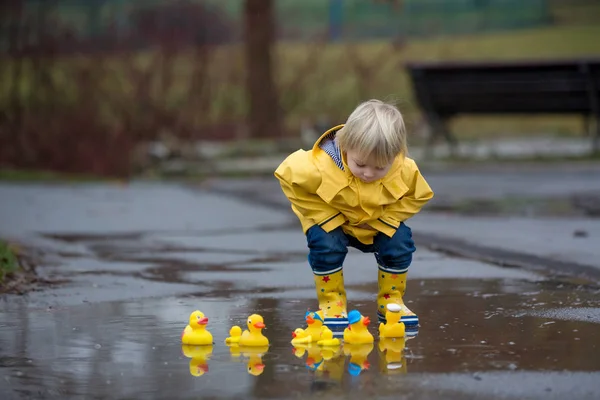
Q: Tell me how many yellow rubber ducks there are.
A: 8